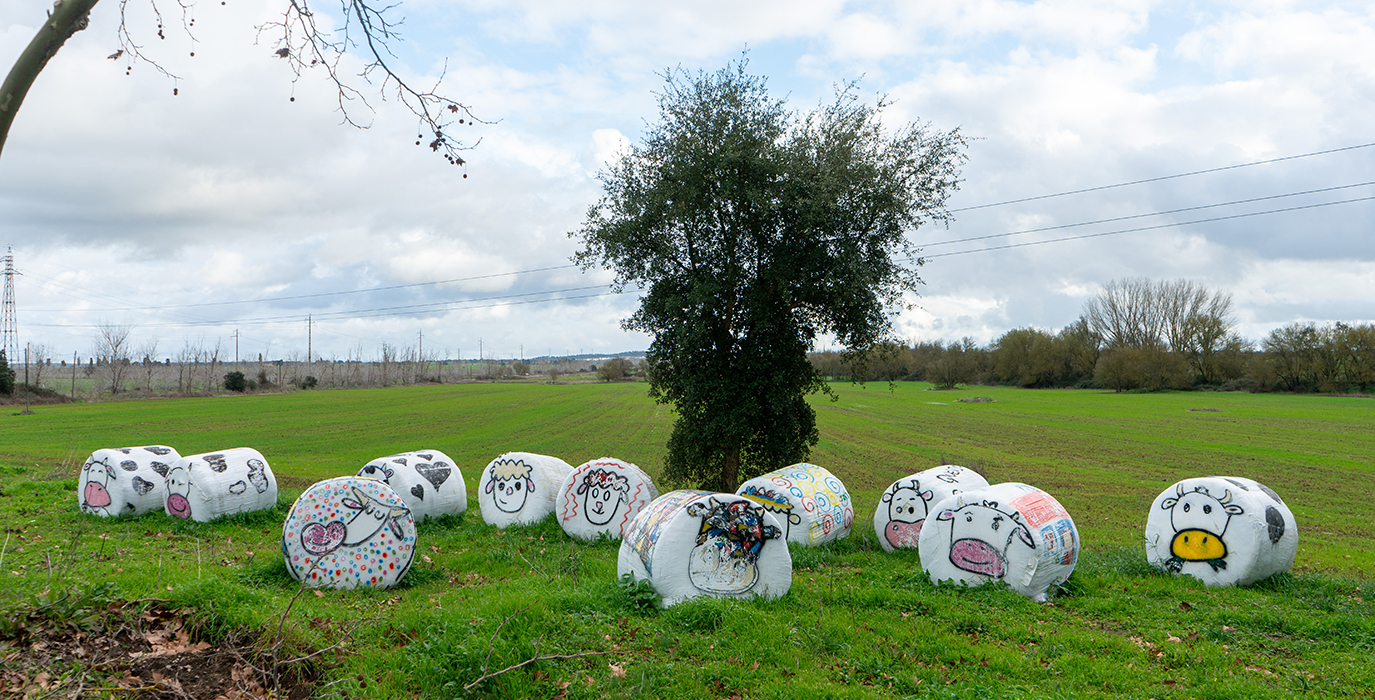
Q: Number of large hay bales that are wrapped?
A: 11